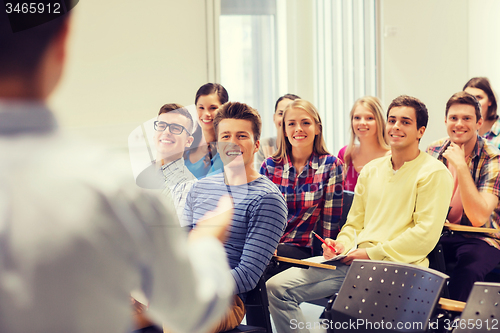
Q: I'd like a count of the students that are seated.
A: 9